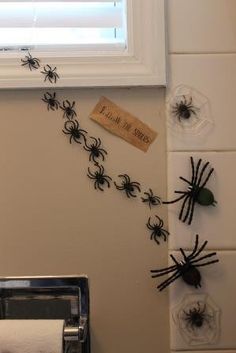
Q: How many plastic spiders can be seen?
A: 14